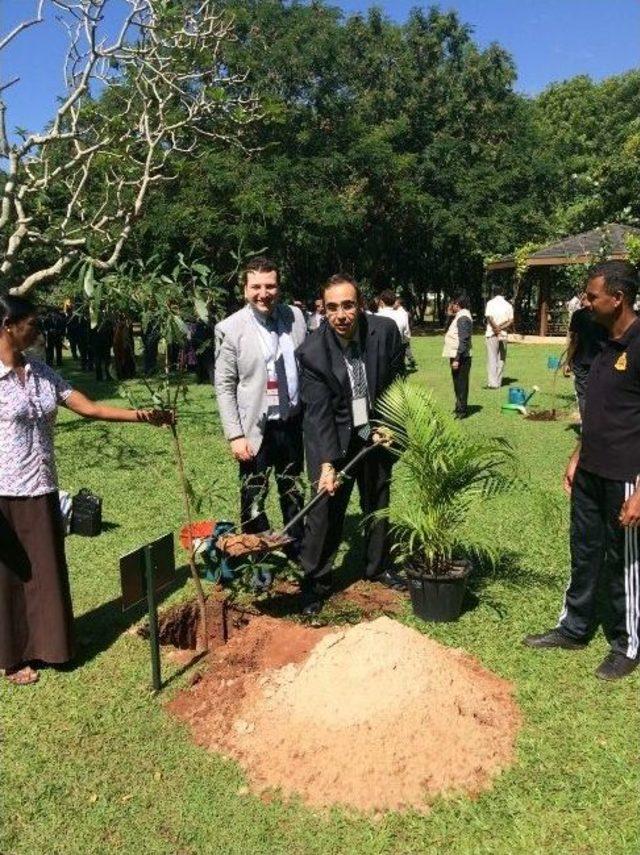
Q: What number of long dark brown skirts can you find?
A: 1